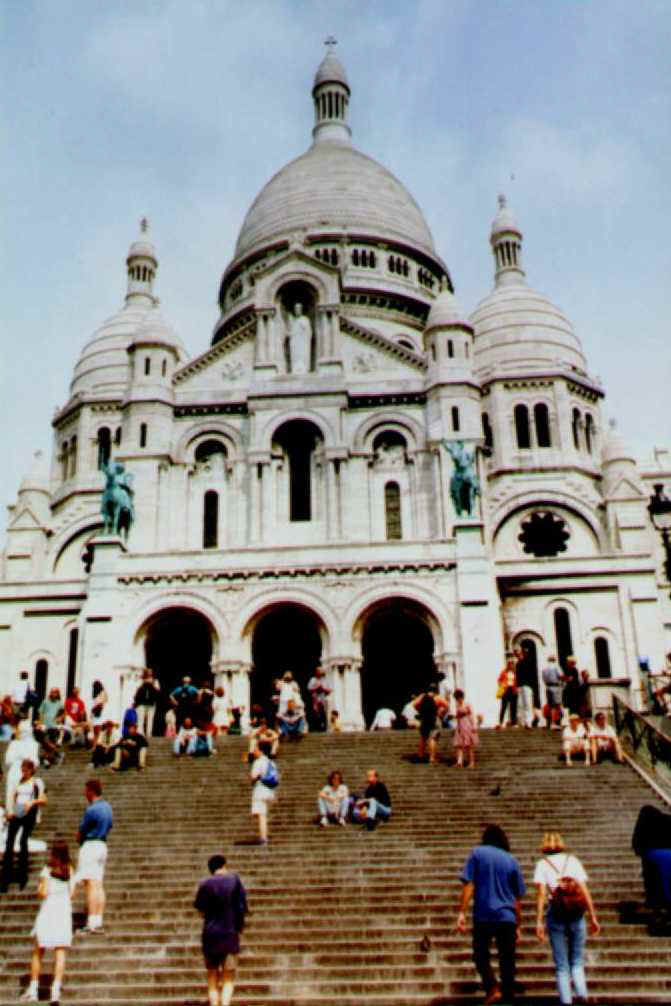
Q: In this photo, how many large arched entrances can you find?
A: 3